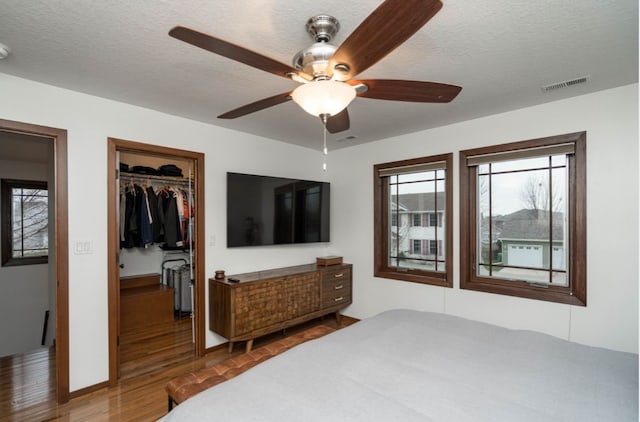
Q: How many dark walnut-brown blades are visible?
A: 5